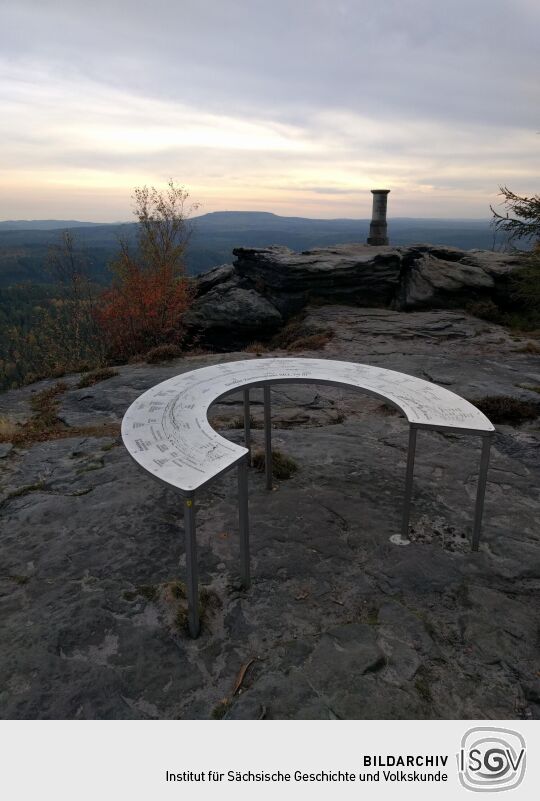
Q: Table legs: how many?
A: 6